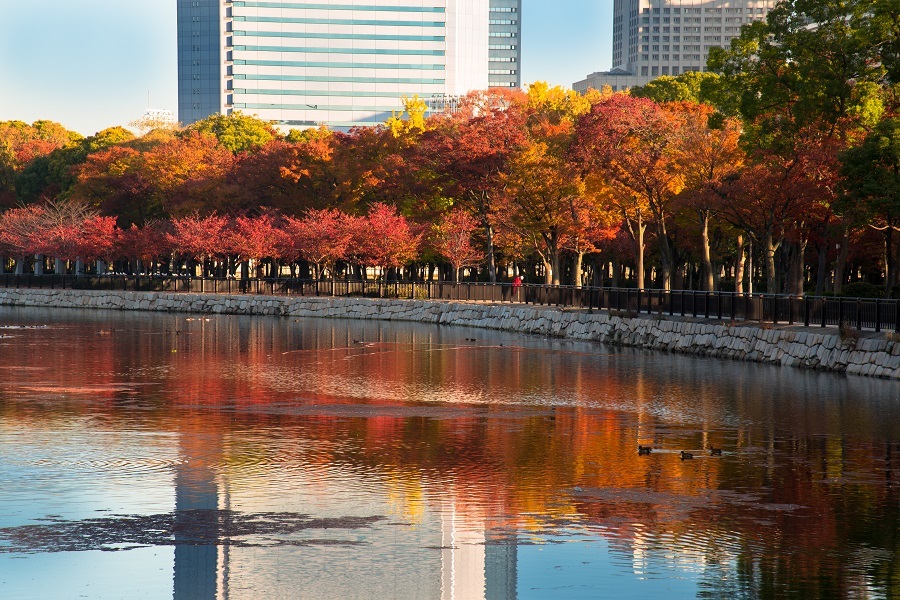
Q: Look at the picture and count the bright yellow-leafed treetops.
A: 2